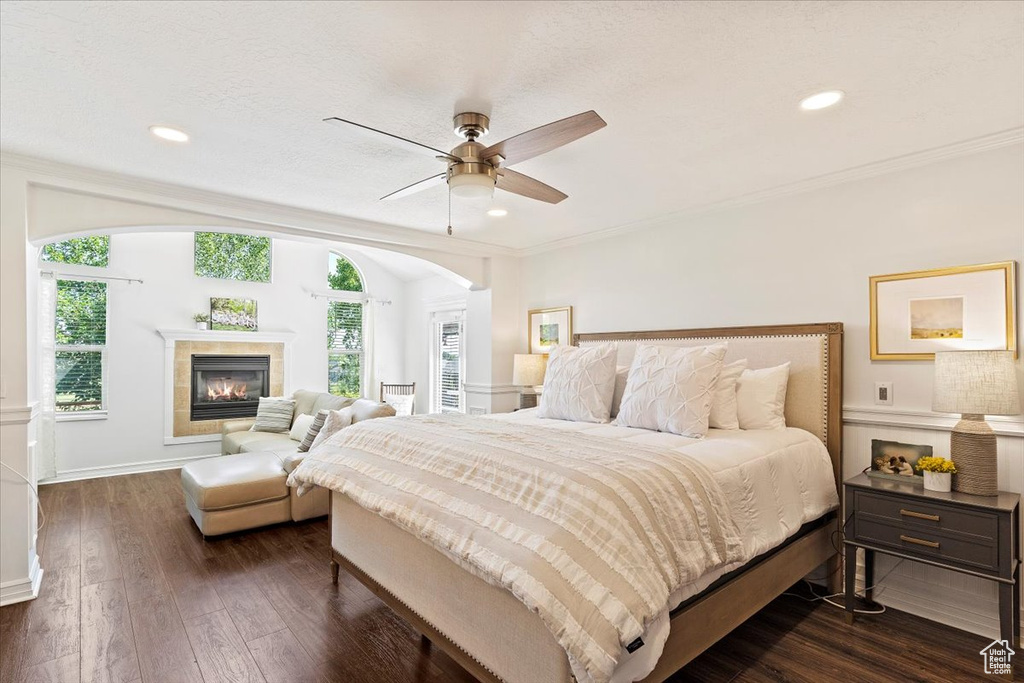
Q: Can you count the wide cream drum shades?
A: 2